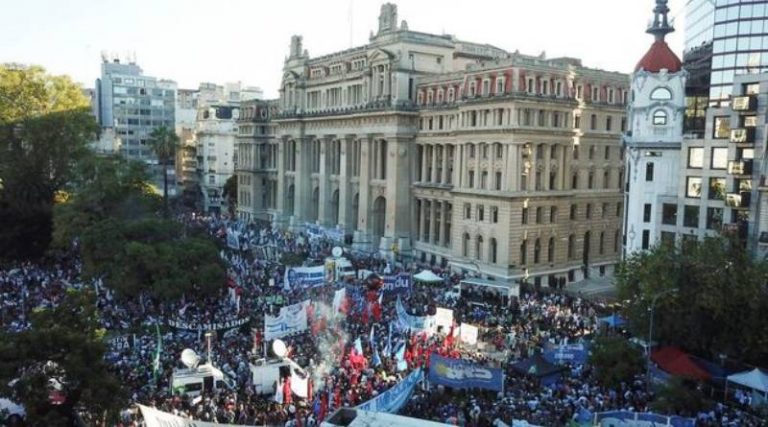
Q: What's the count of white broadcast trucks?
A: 3